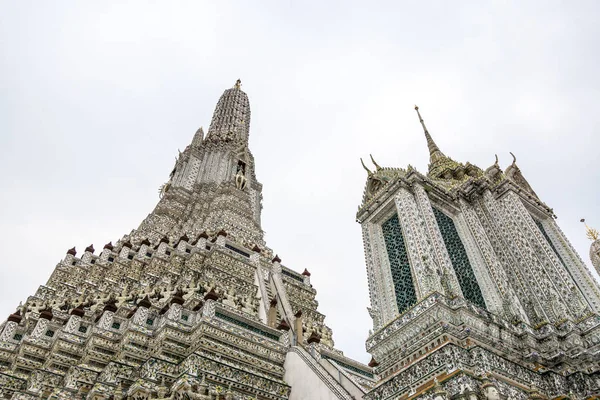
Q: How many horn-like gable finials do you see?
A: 4